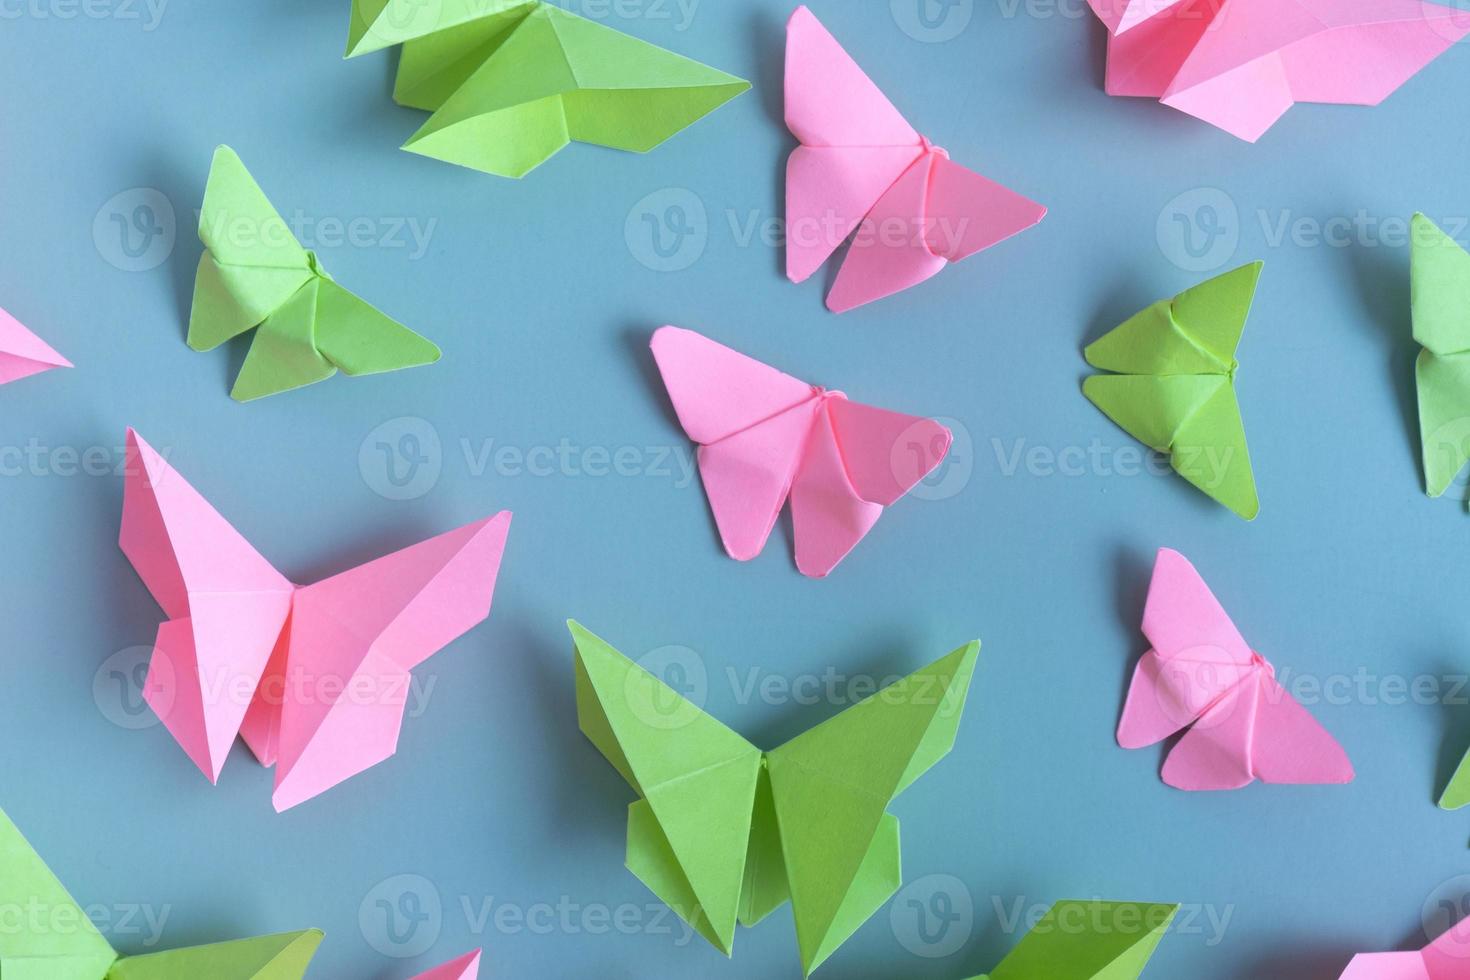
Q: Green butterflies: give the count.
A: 8